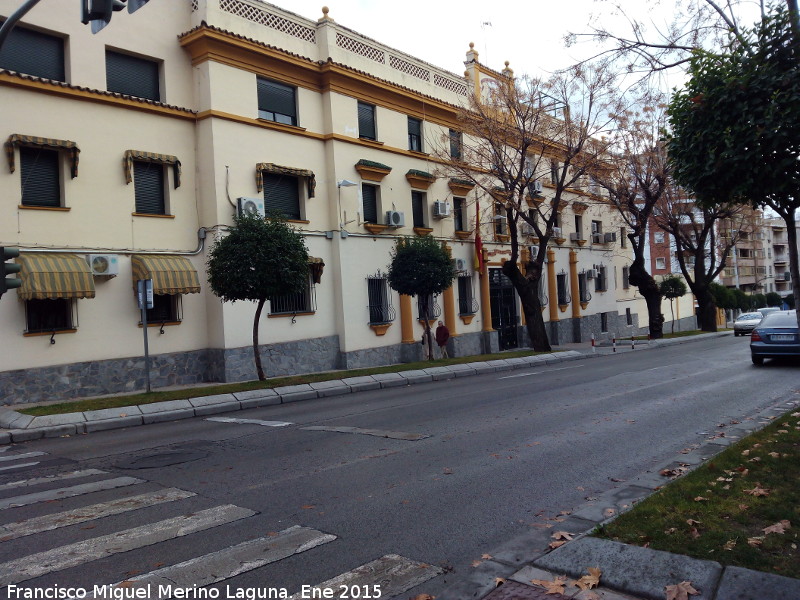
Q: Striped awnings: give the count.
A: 6